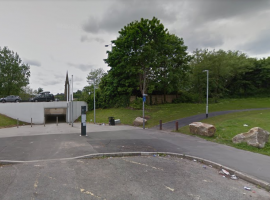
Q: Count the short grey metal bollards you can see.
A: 4